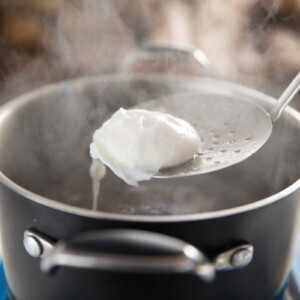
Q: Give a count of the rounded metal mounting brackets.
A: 2